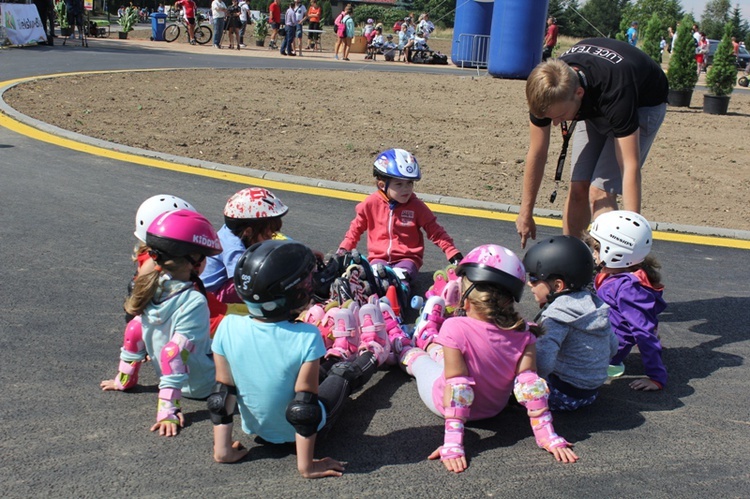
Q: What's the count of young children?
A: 8